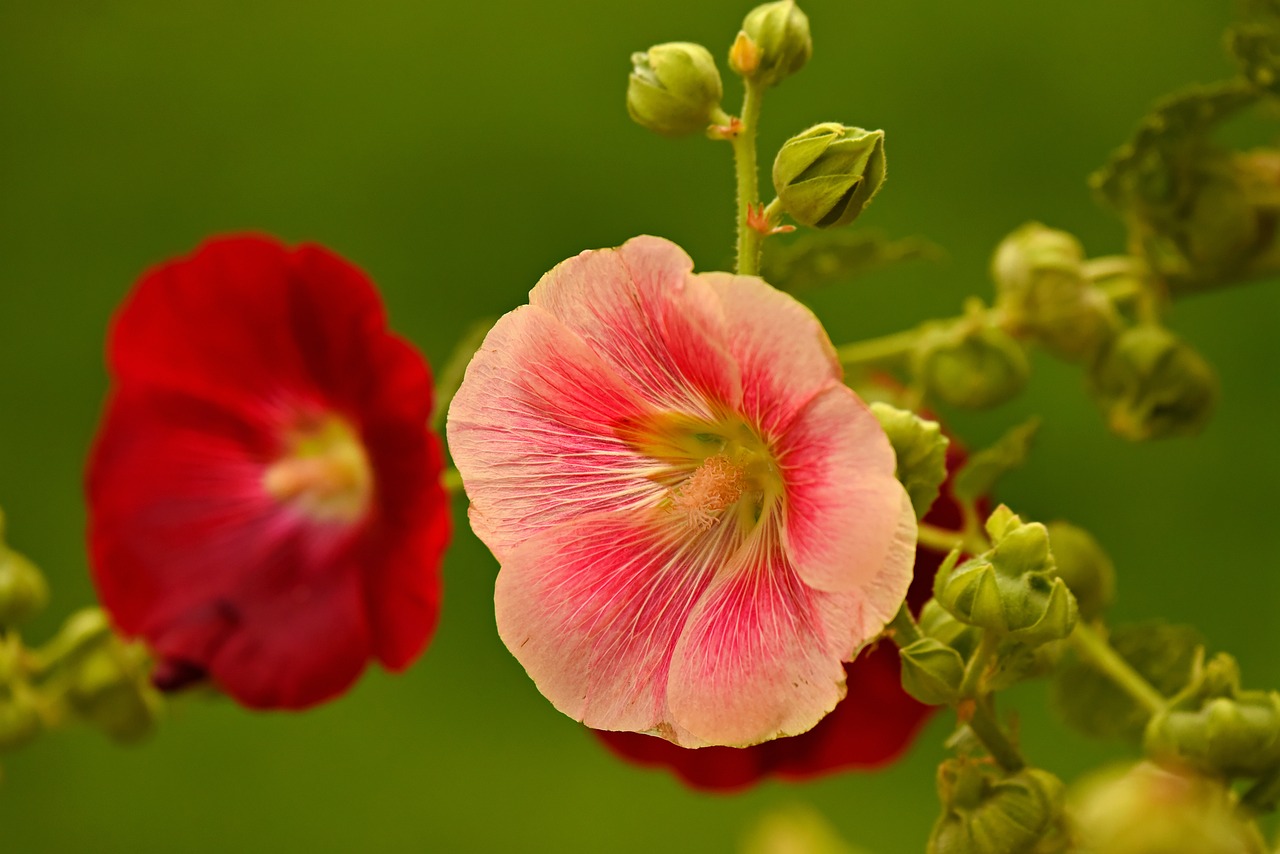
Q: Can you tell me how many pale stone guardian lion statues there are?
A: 0